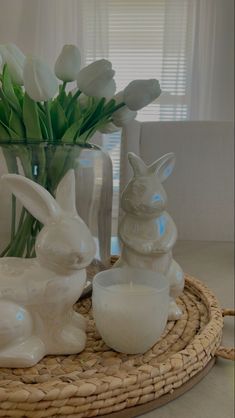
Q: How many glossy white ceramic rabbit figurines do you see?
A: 2